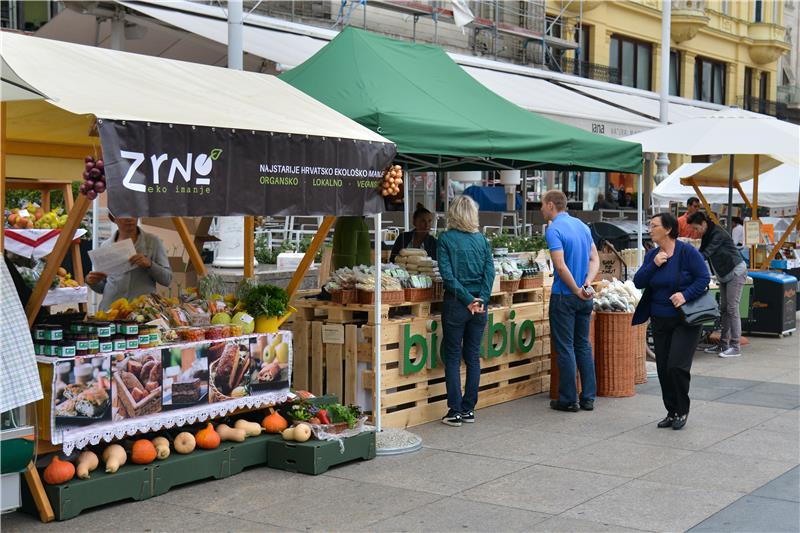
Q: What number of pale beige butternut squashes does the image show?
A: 7